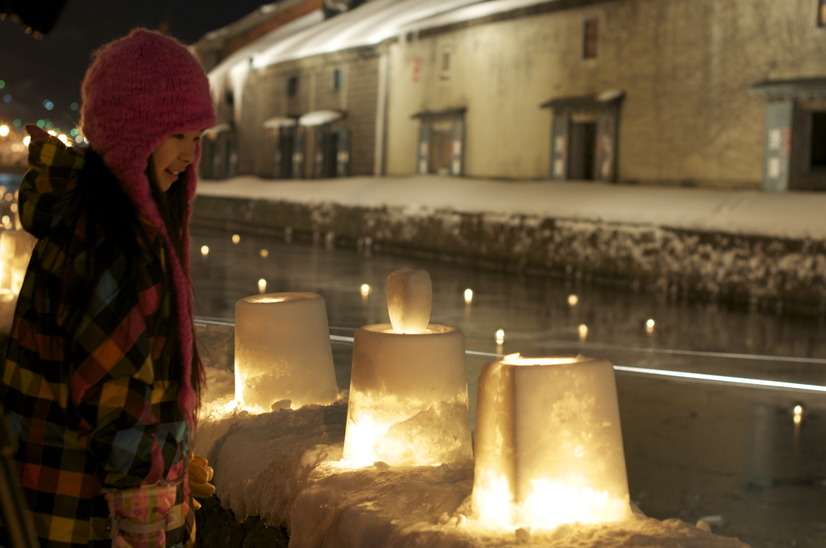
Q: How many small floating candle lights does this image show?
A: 11